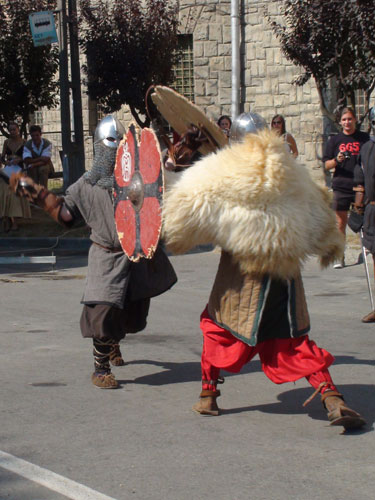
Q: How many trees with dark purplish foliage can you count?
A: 3